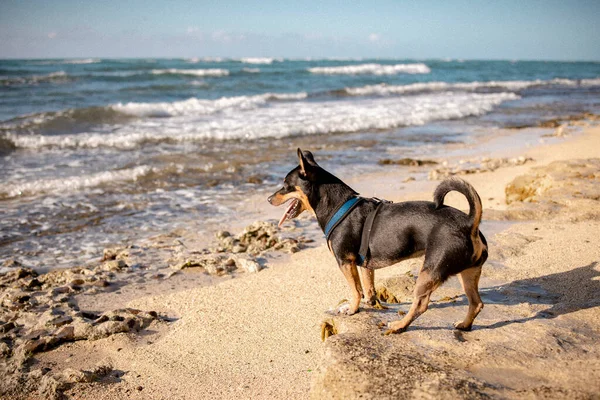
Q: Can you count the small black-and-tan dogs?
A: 1